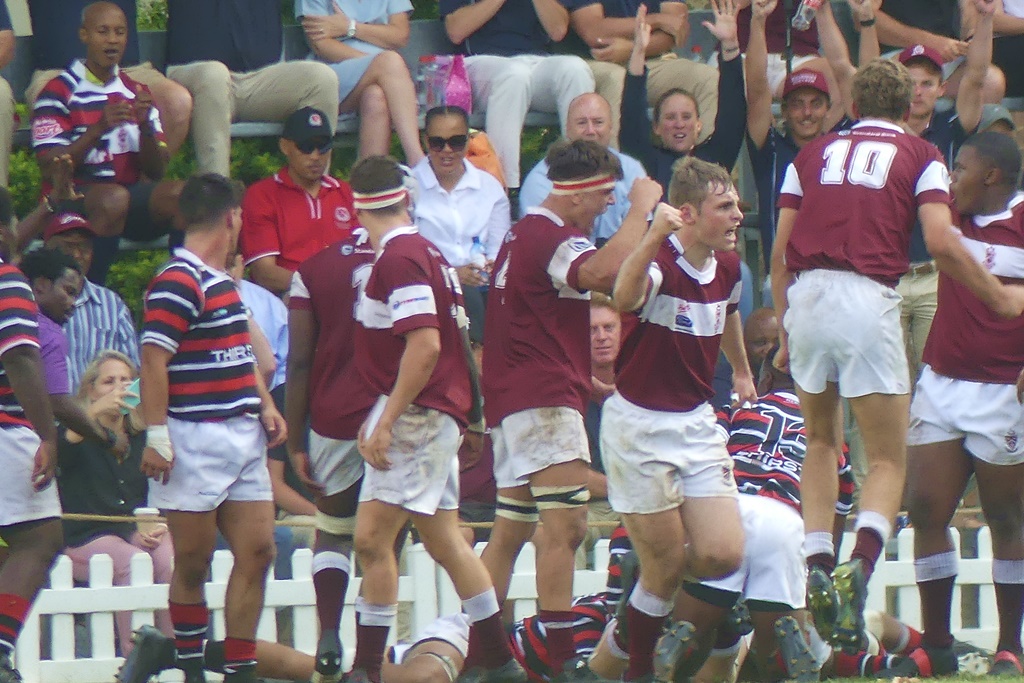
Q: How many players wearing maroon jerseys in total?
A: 6